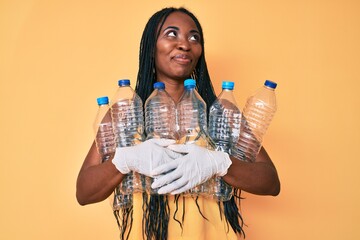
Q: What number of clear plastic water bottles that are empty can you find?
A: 6